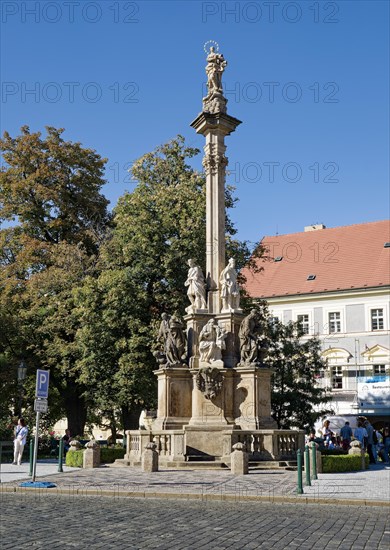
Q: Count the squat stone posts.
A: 6